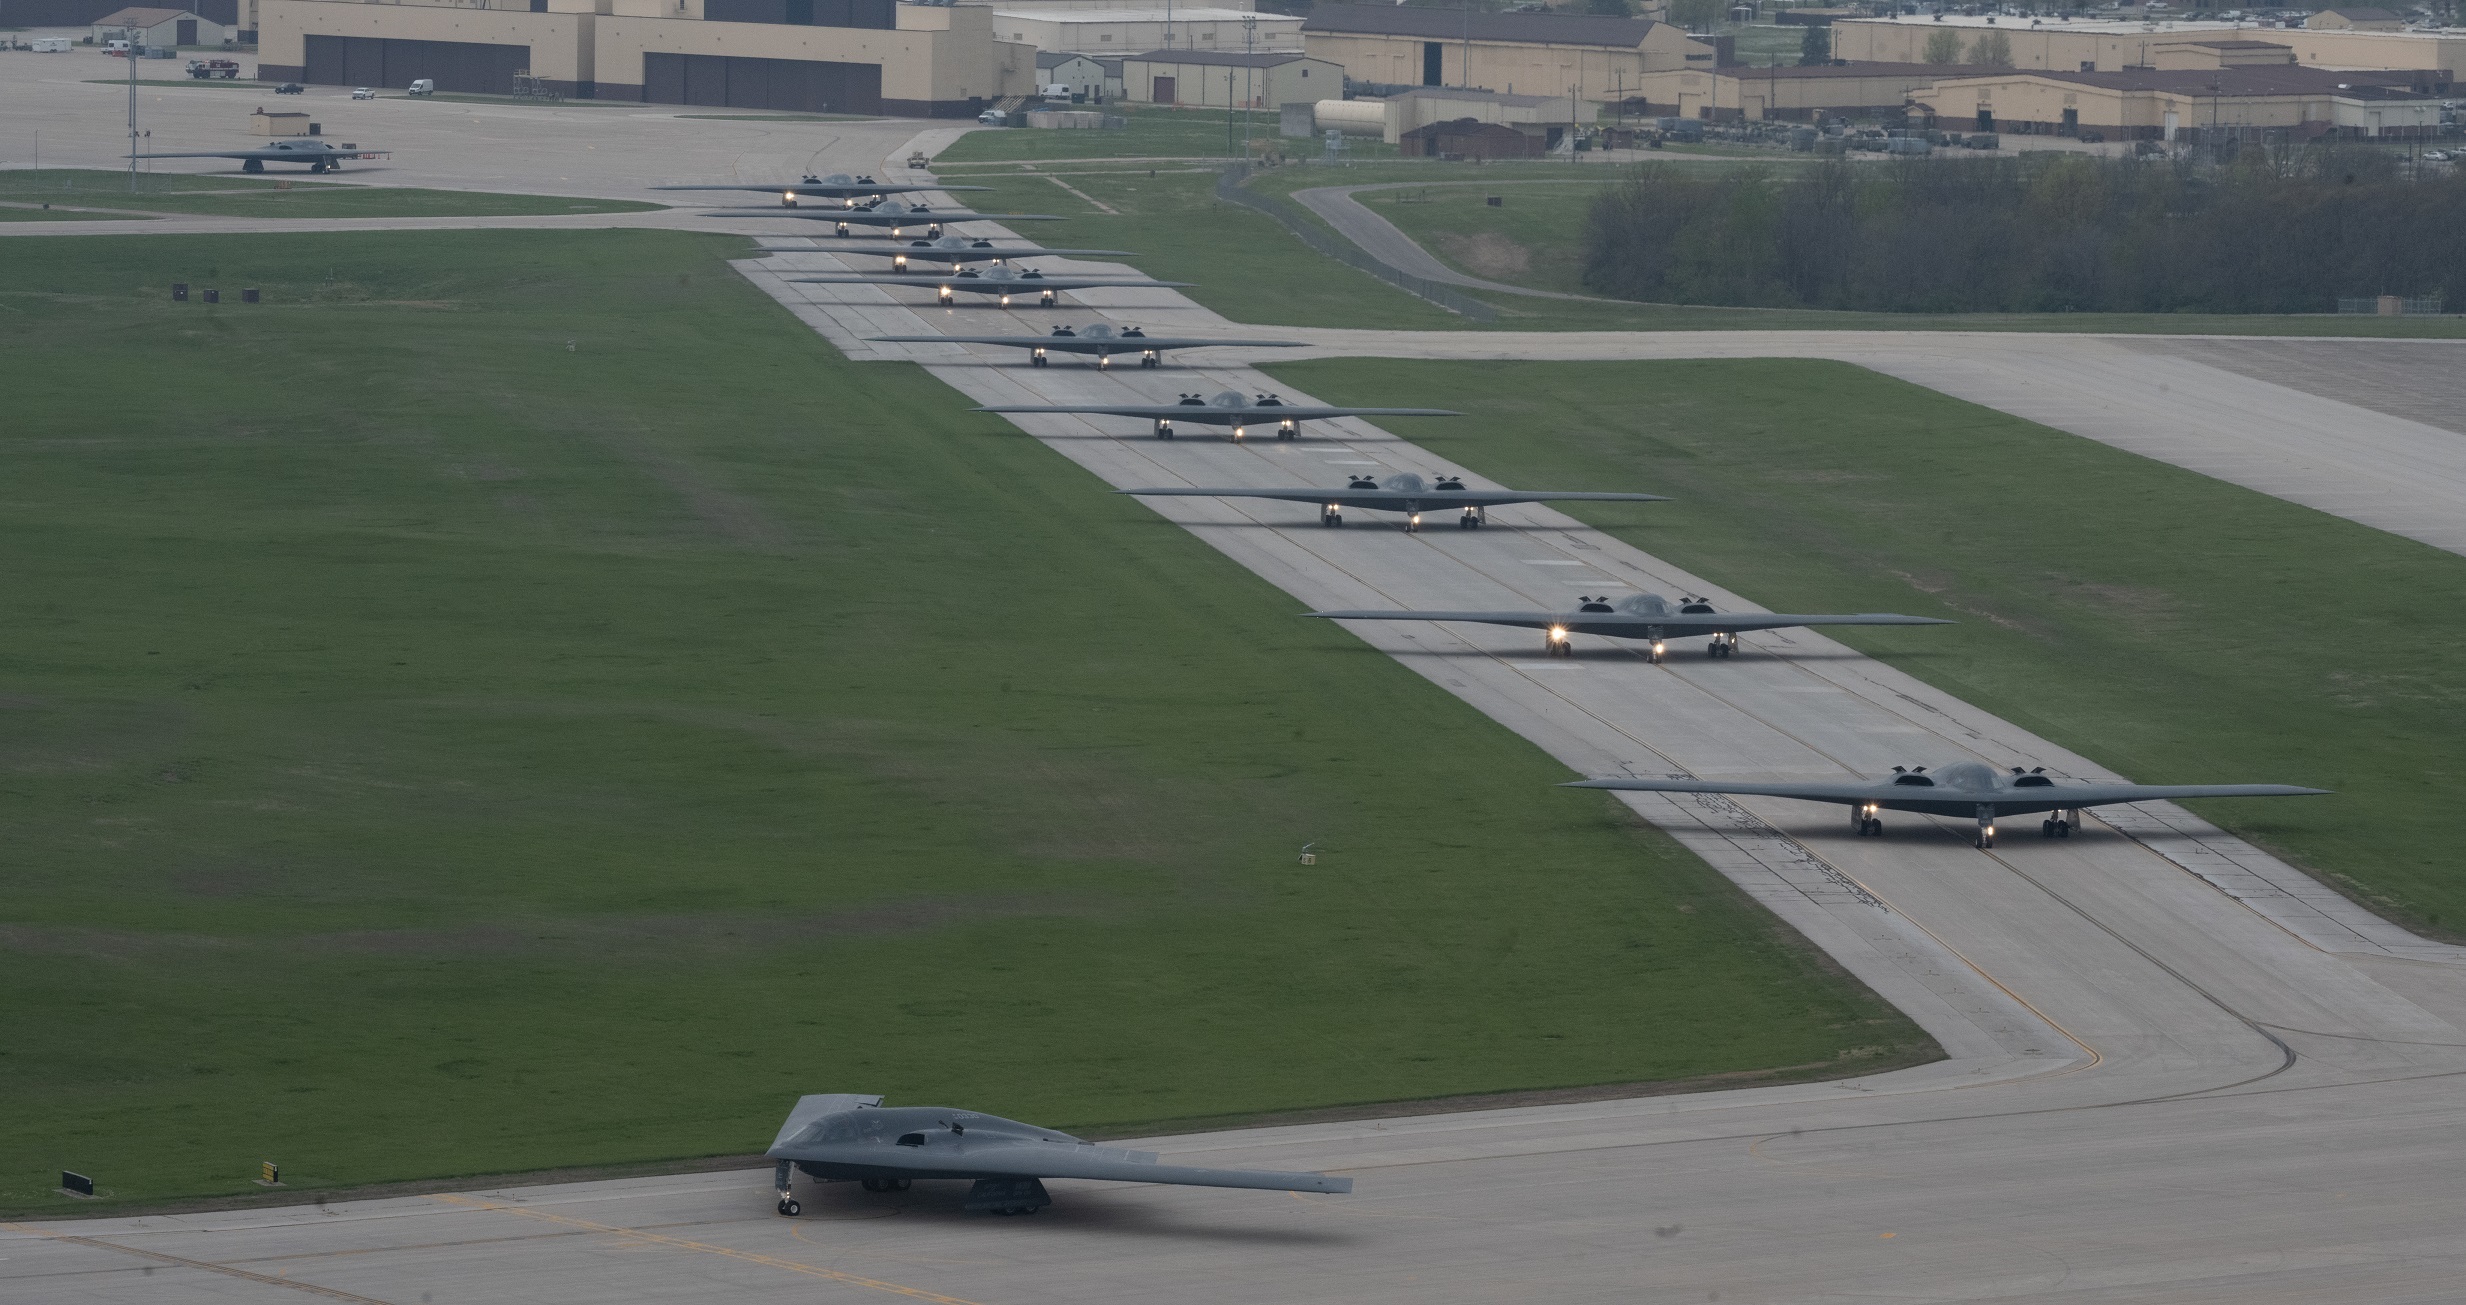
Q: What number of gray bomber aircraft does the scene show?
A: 11